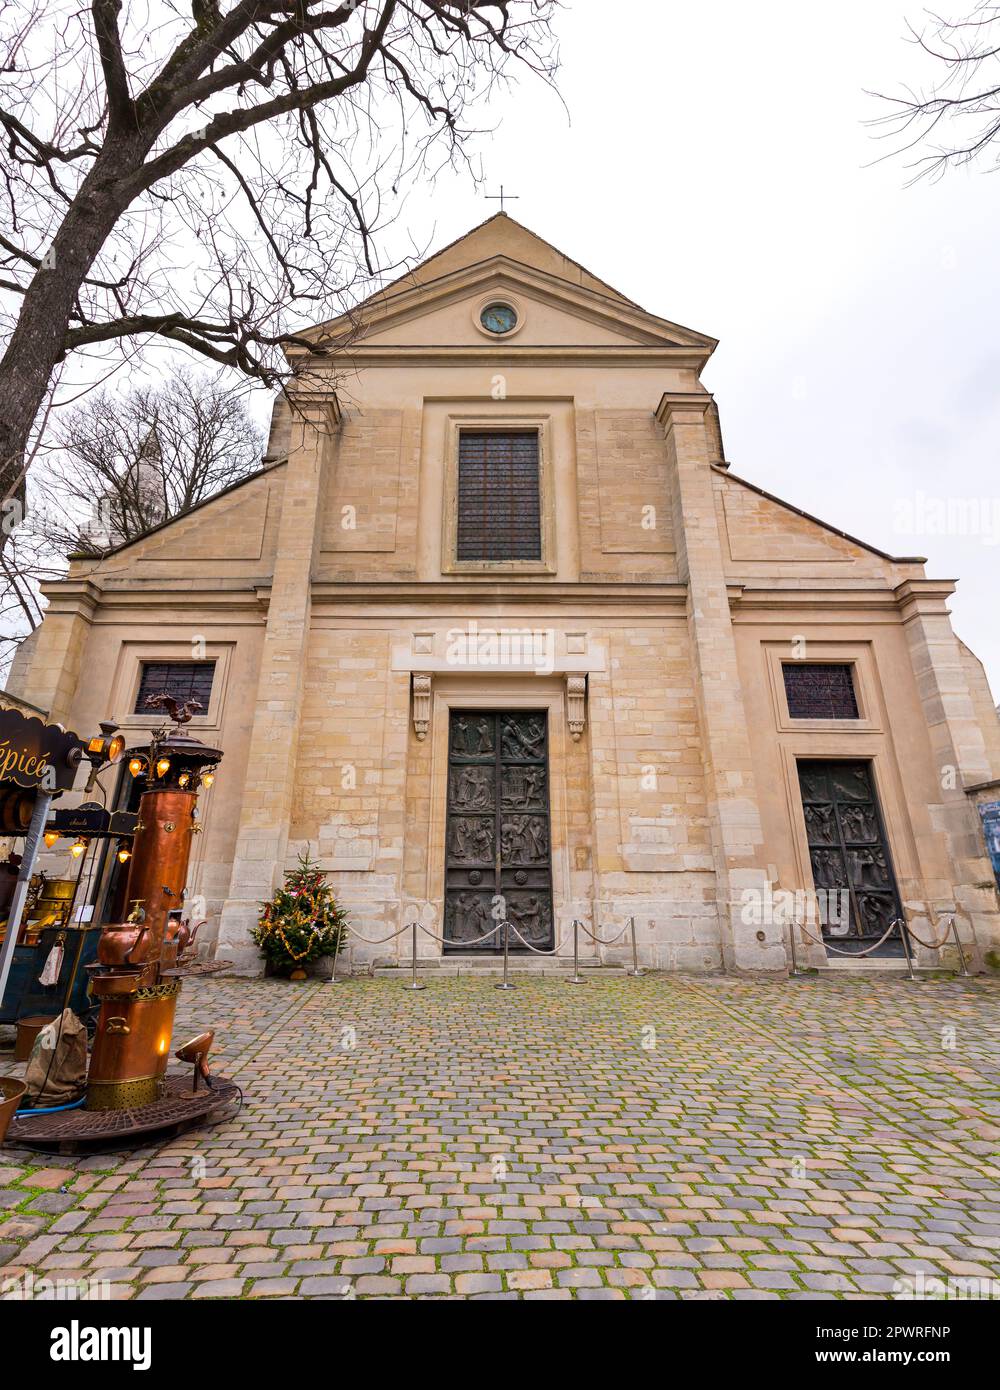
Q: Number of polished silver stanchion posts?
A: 8